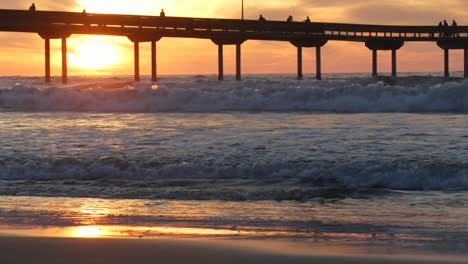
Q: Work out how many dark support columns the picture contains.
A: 12